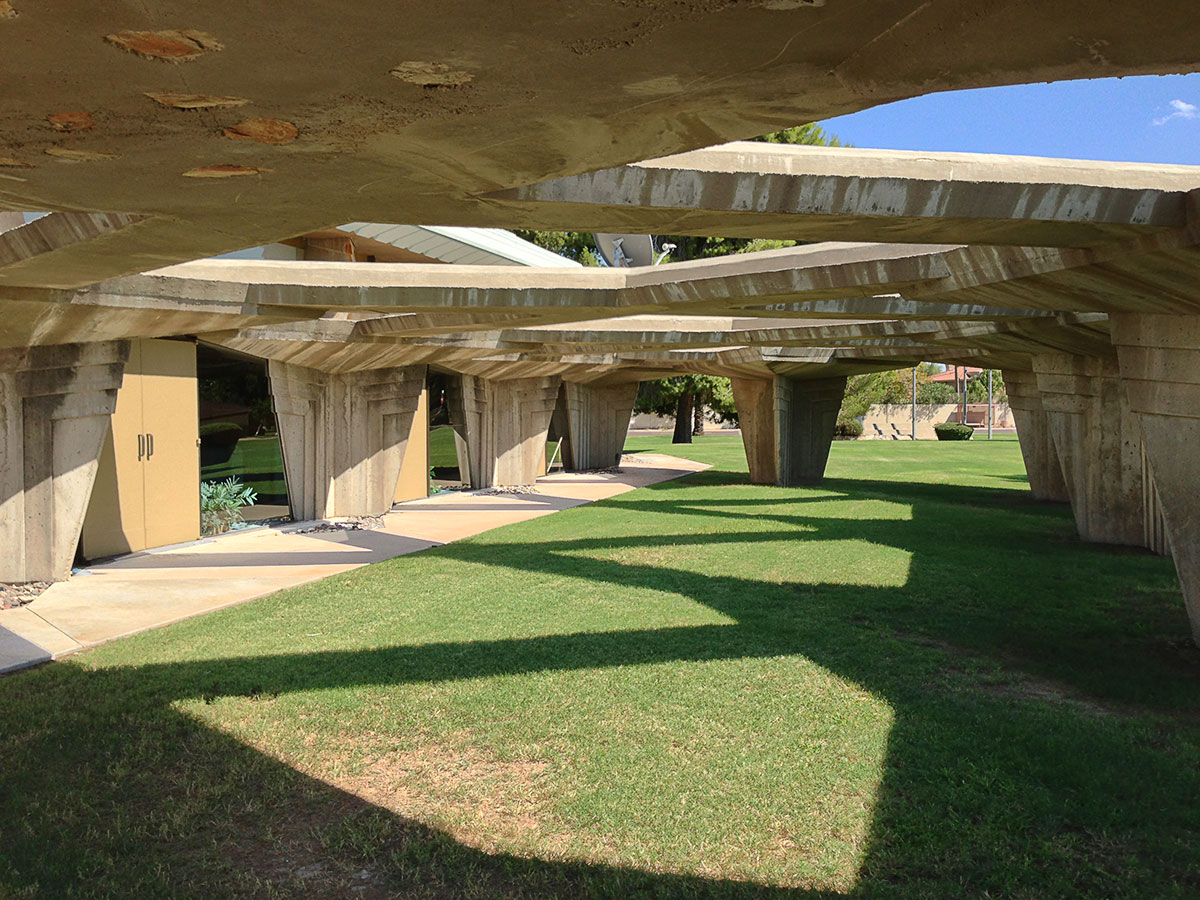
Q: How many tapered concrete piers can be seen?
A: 8